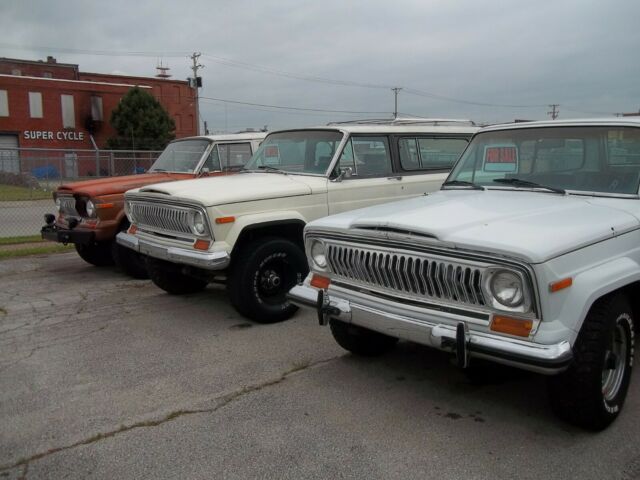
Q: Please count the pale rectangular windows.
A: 4